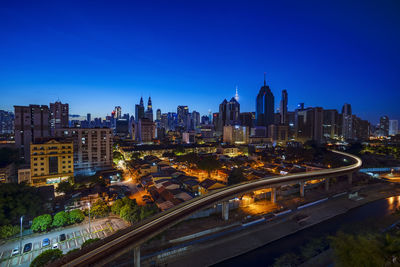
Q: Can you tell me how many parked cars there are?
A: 5